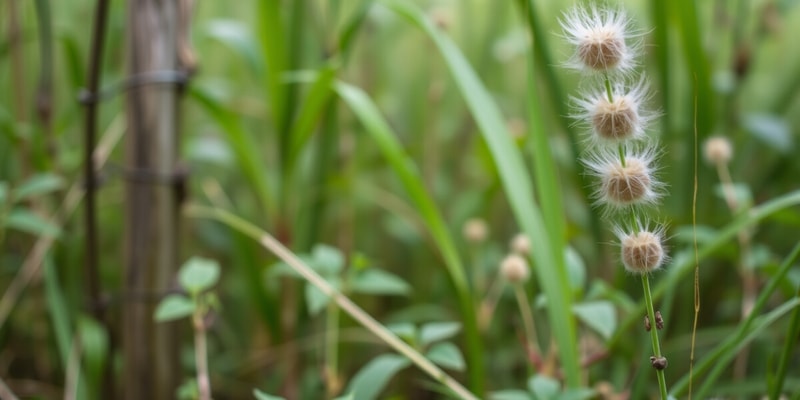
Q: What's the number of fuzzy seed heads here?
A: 4